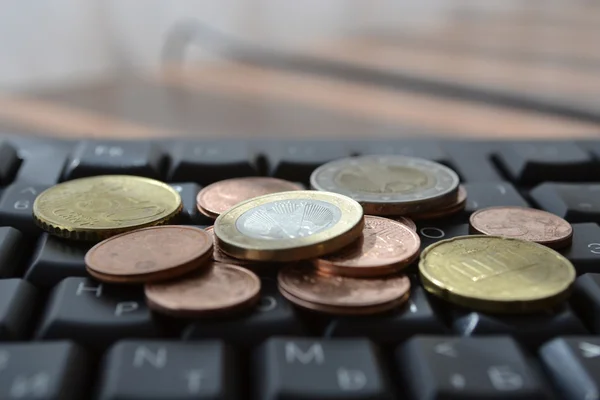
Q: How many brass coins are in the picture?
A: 2